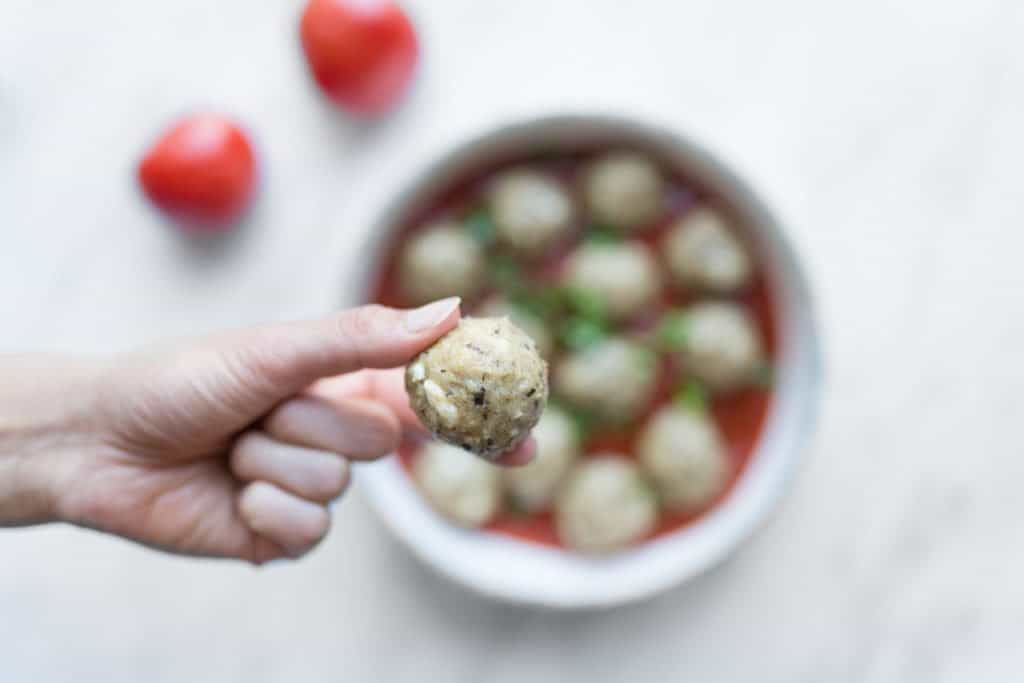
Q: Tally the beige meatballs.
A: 13